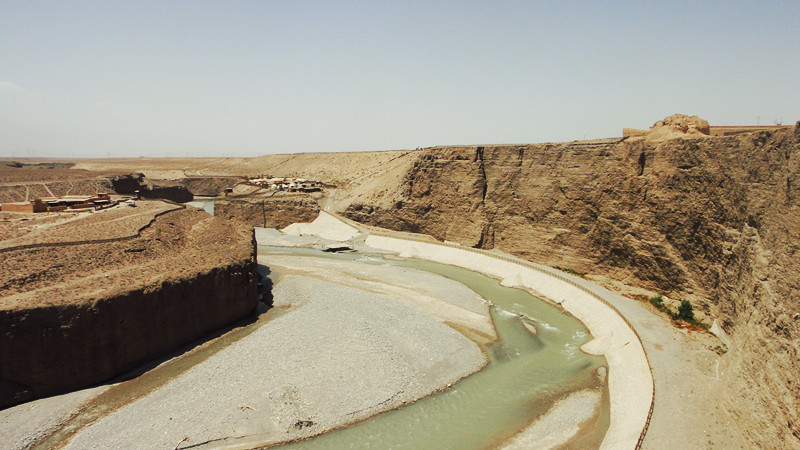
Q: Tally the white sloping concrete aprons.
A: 2